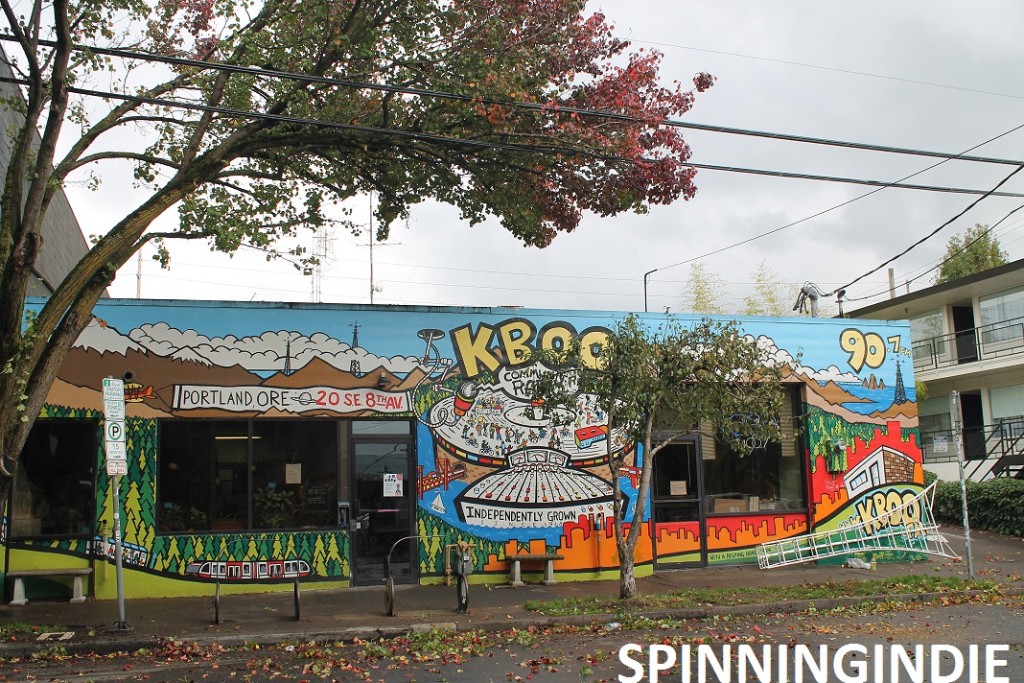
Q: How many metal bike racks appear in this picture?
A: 2